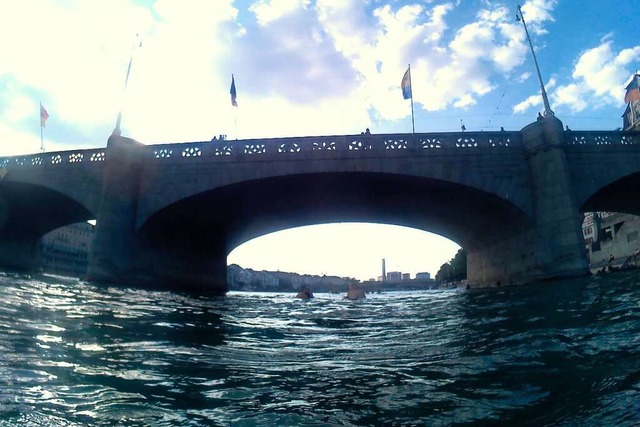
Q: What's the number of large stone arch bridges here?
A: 1